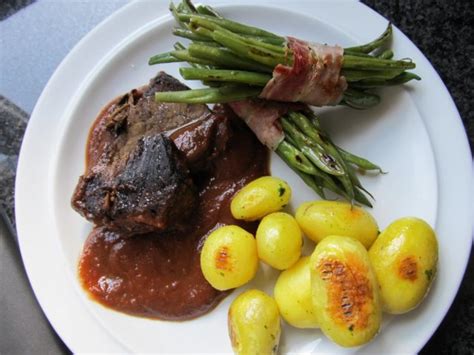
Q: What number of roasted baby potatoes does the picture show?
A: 8